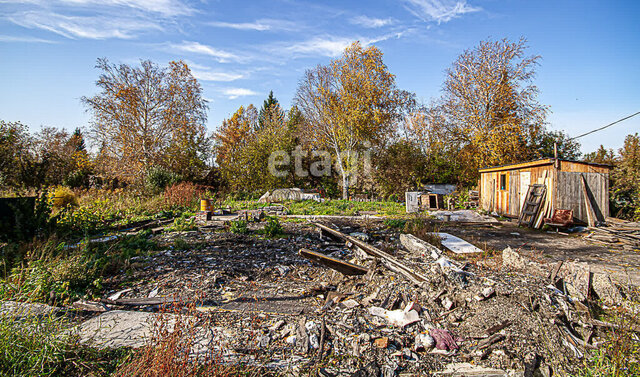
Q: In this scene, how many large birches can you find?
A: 3